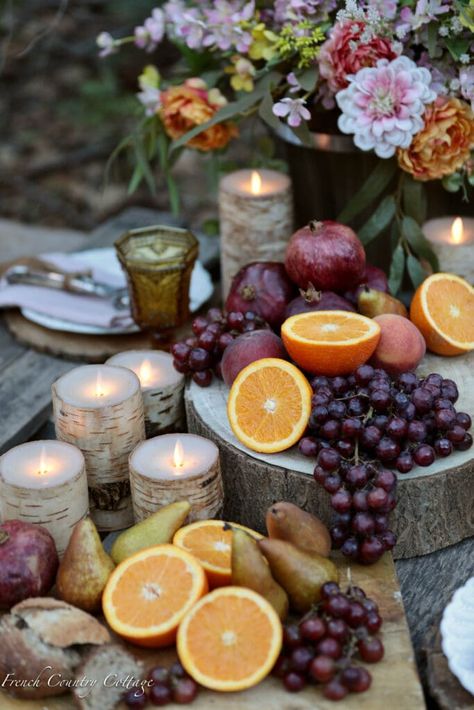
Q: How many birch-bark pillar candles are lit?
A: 6